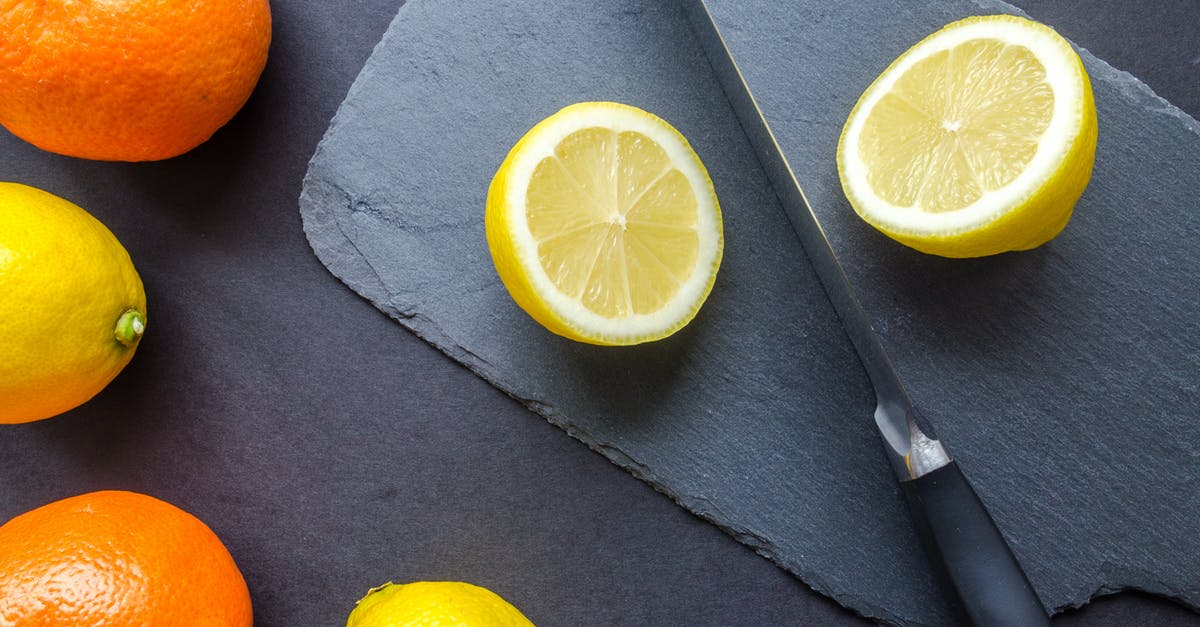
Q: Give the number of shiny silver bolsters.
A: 1